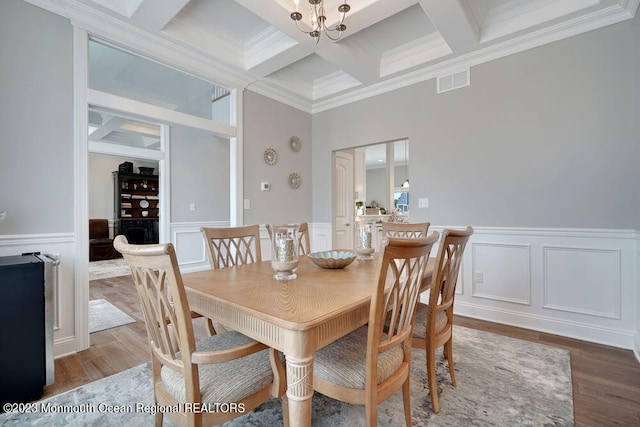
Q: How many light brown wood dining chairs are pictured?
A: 6